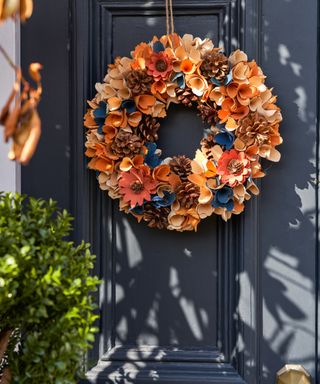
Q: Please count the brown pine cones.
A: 11